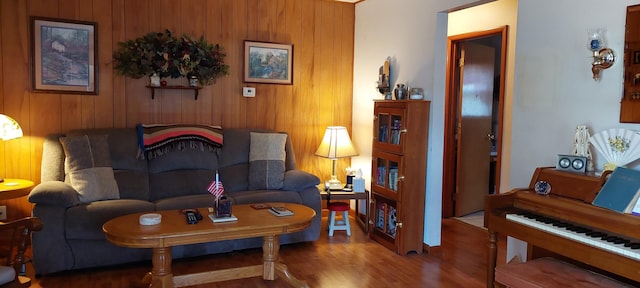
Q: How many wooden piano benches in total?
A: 1